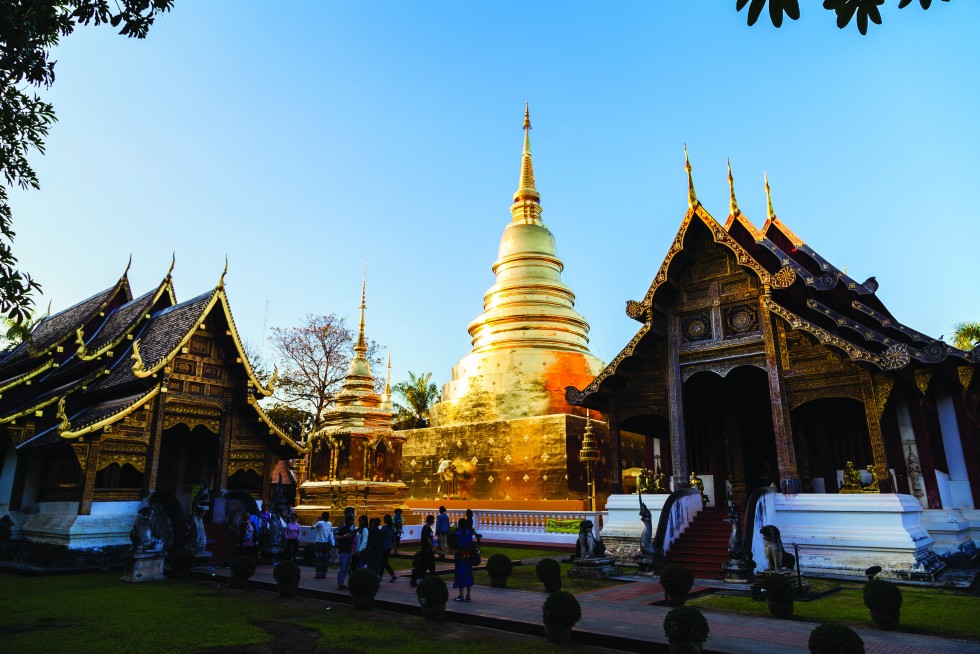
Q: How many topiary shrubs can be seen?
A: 13